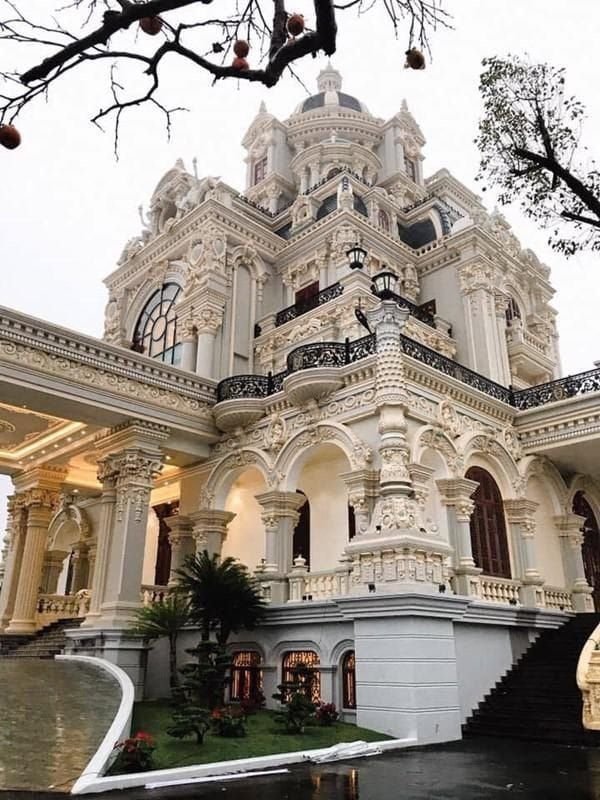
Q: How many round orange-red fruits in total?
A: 6